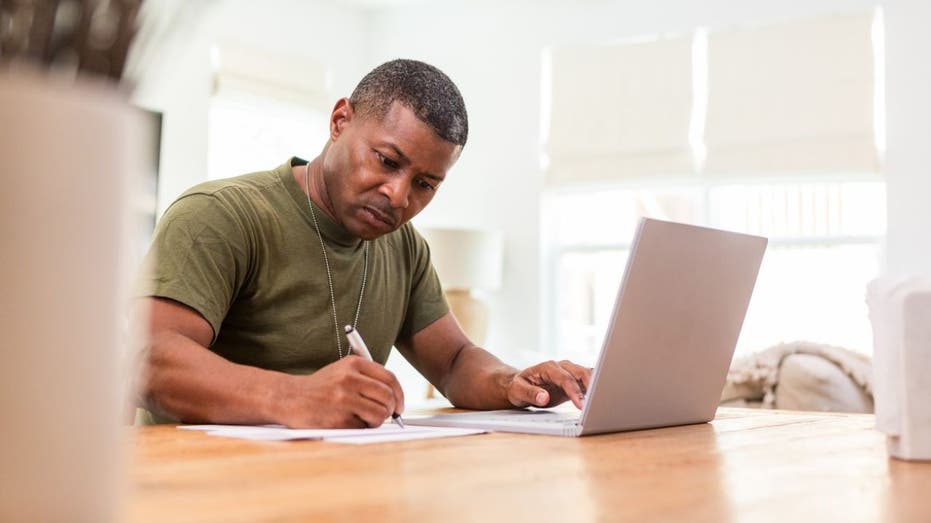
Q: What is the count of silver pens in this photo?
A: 1